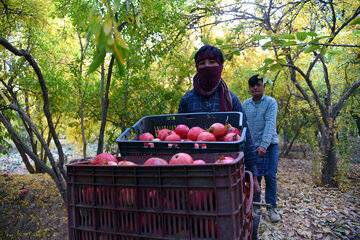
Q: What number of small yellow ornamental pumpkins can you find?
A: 0